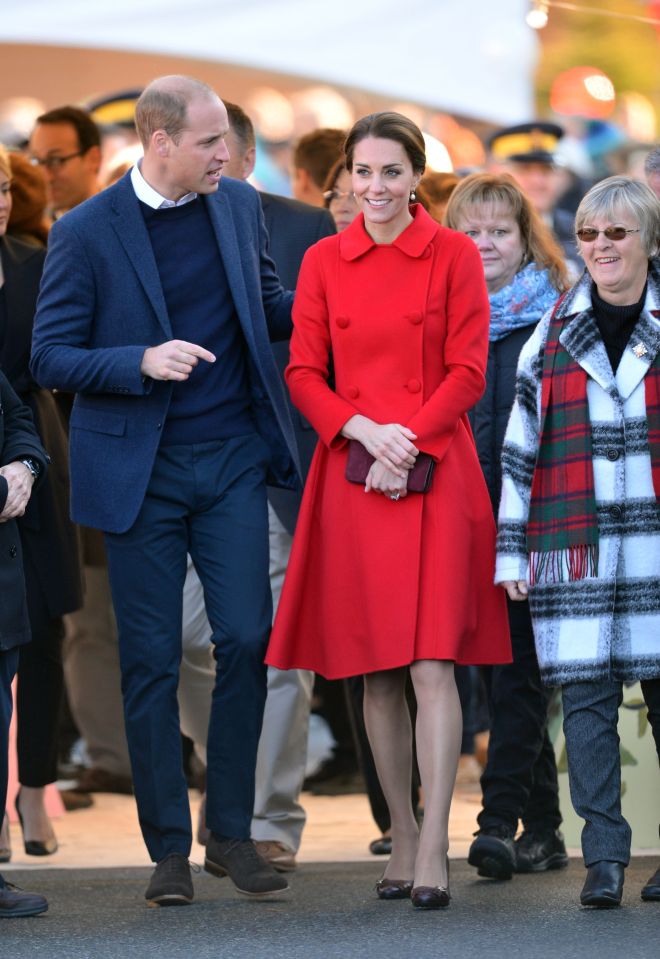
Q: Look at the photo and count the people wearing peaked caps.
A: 2